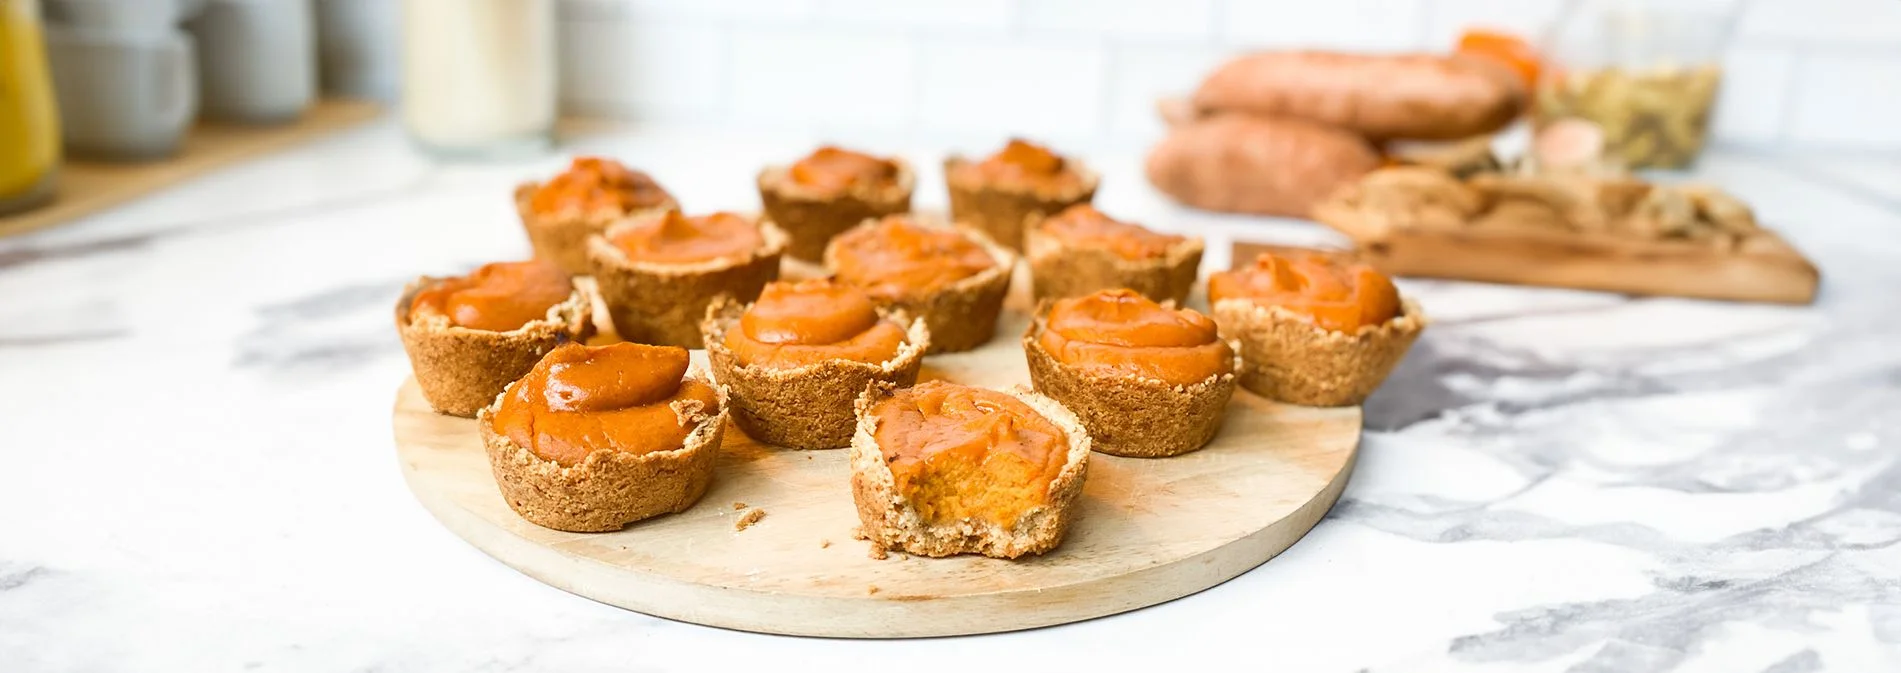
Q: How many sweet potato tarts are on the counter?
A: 12